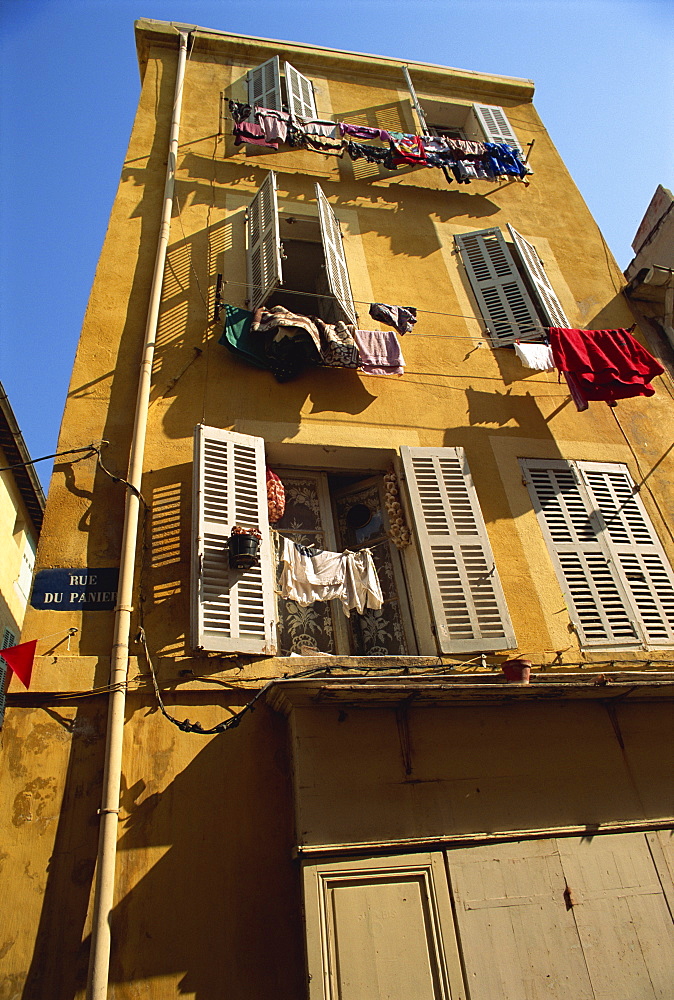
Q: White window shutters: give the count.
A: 12